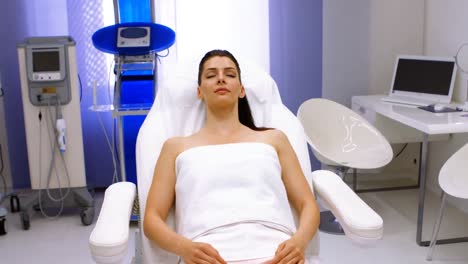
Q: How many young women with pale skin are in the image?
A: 1